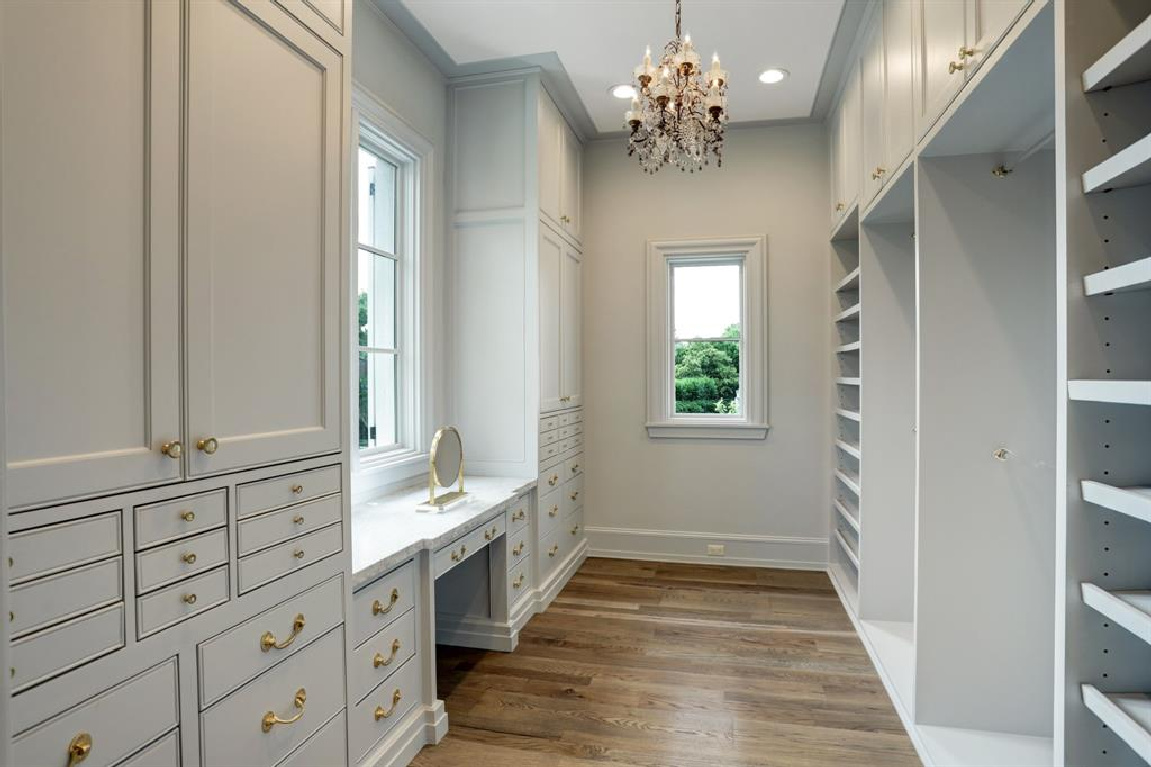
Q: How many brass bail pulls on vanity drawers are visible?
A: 8